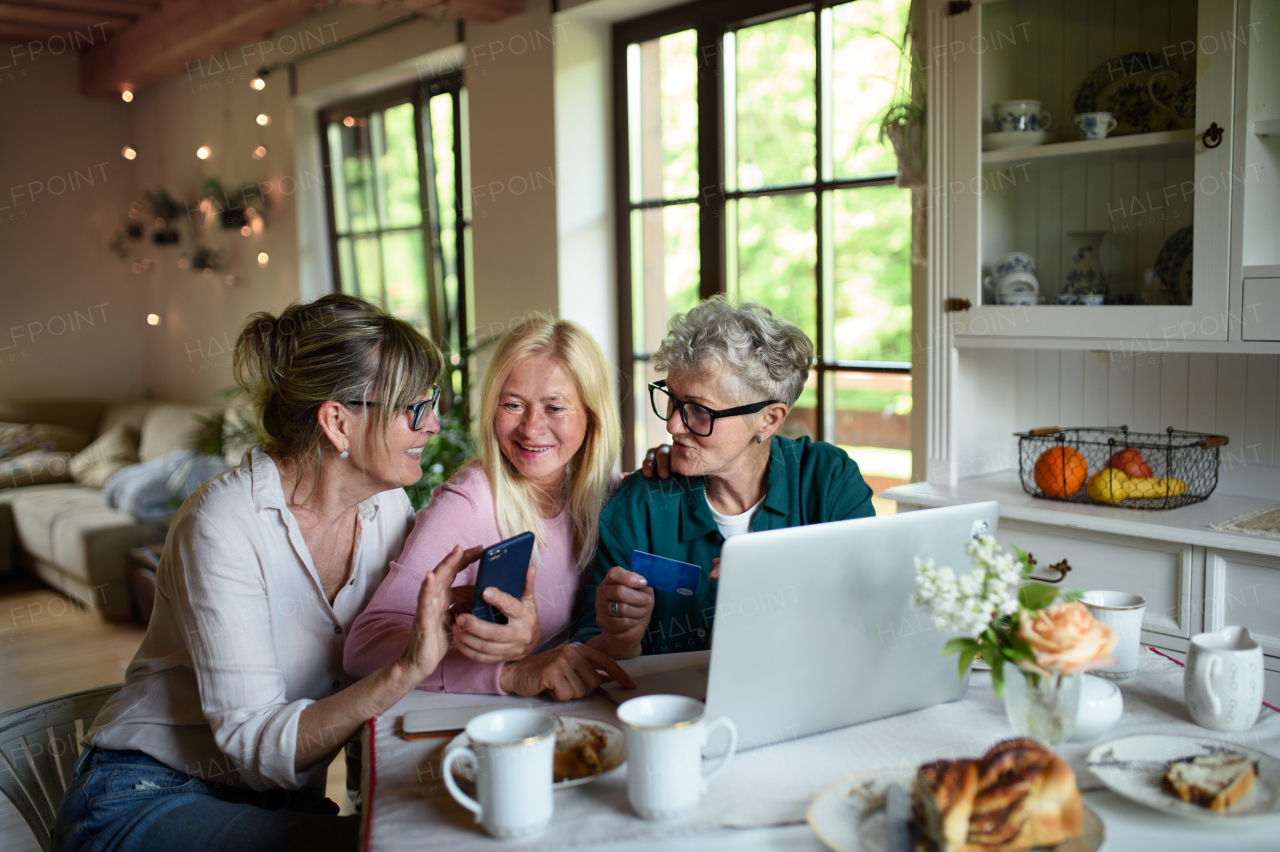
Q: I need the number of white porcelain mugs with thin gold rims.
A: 3